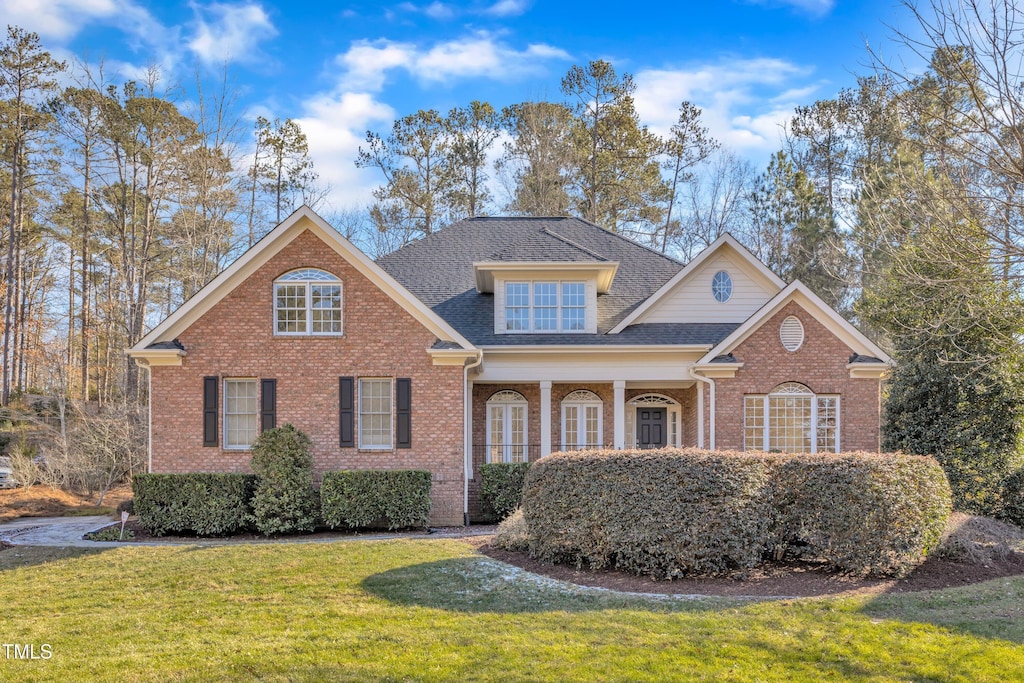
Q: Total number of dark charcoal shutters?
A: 4